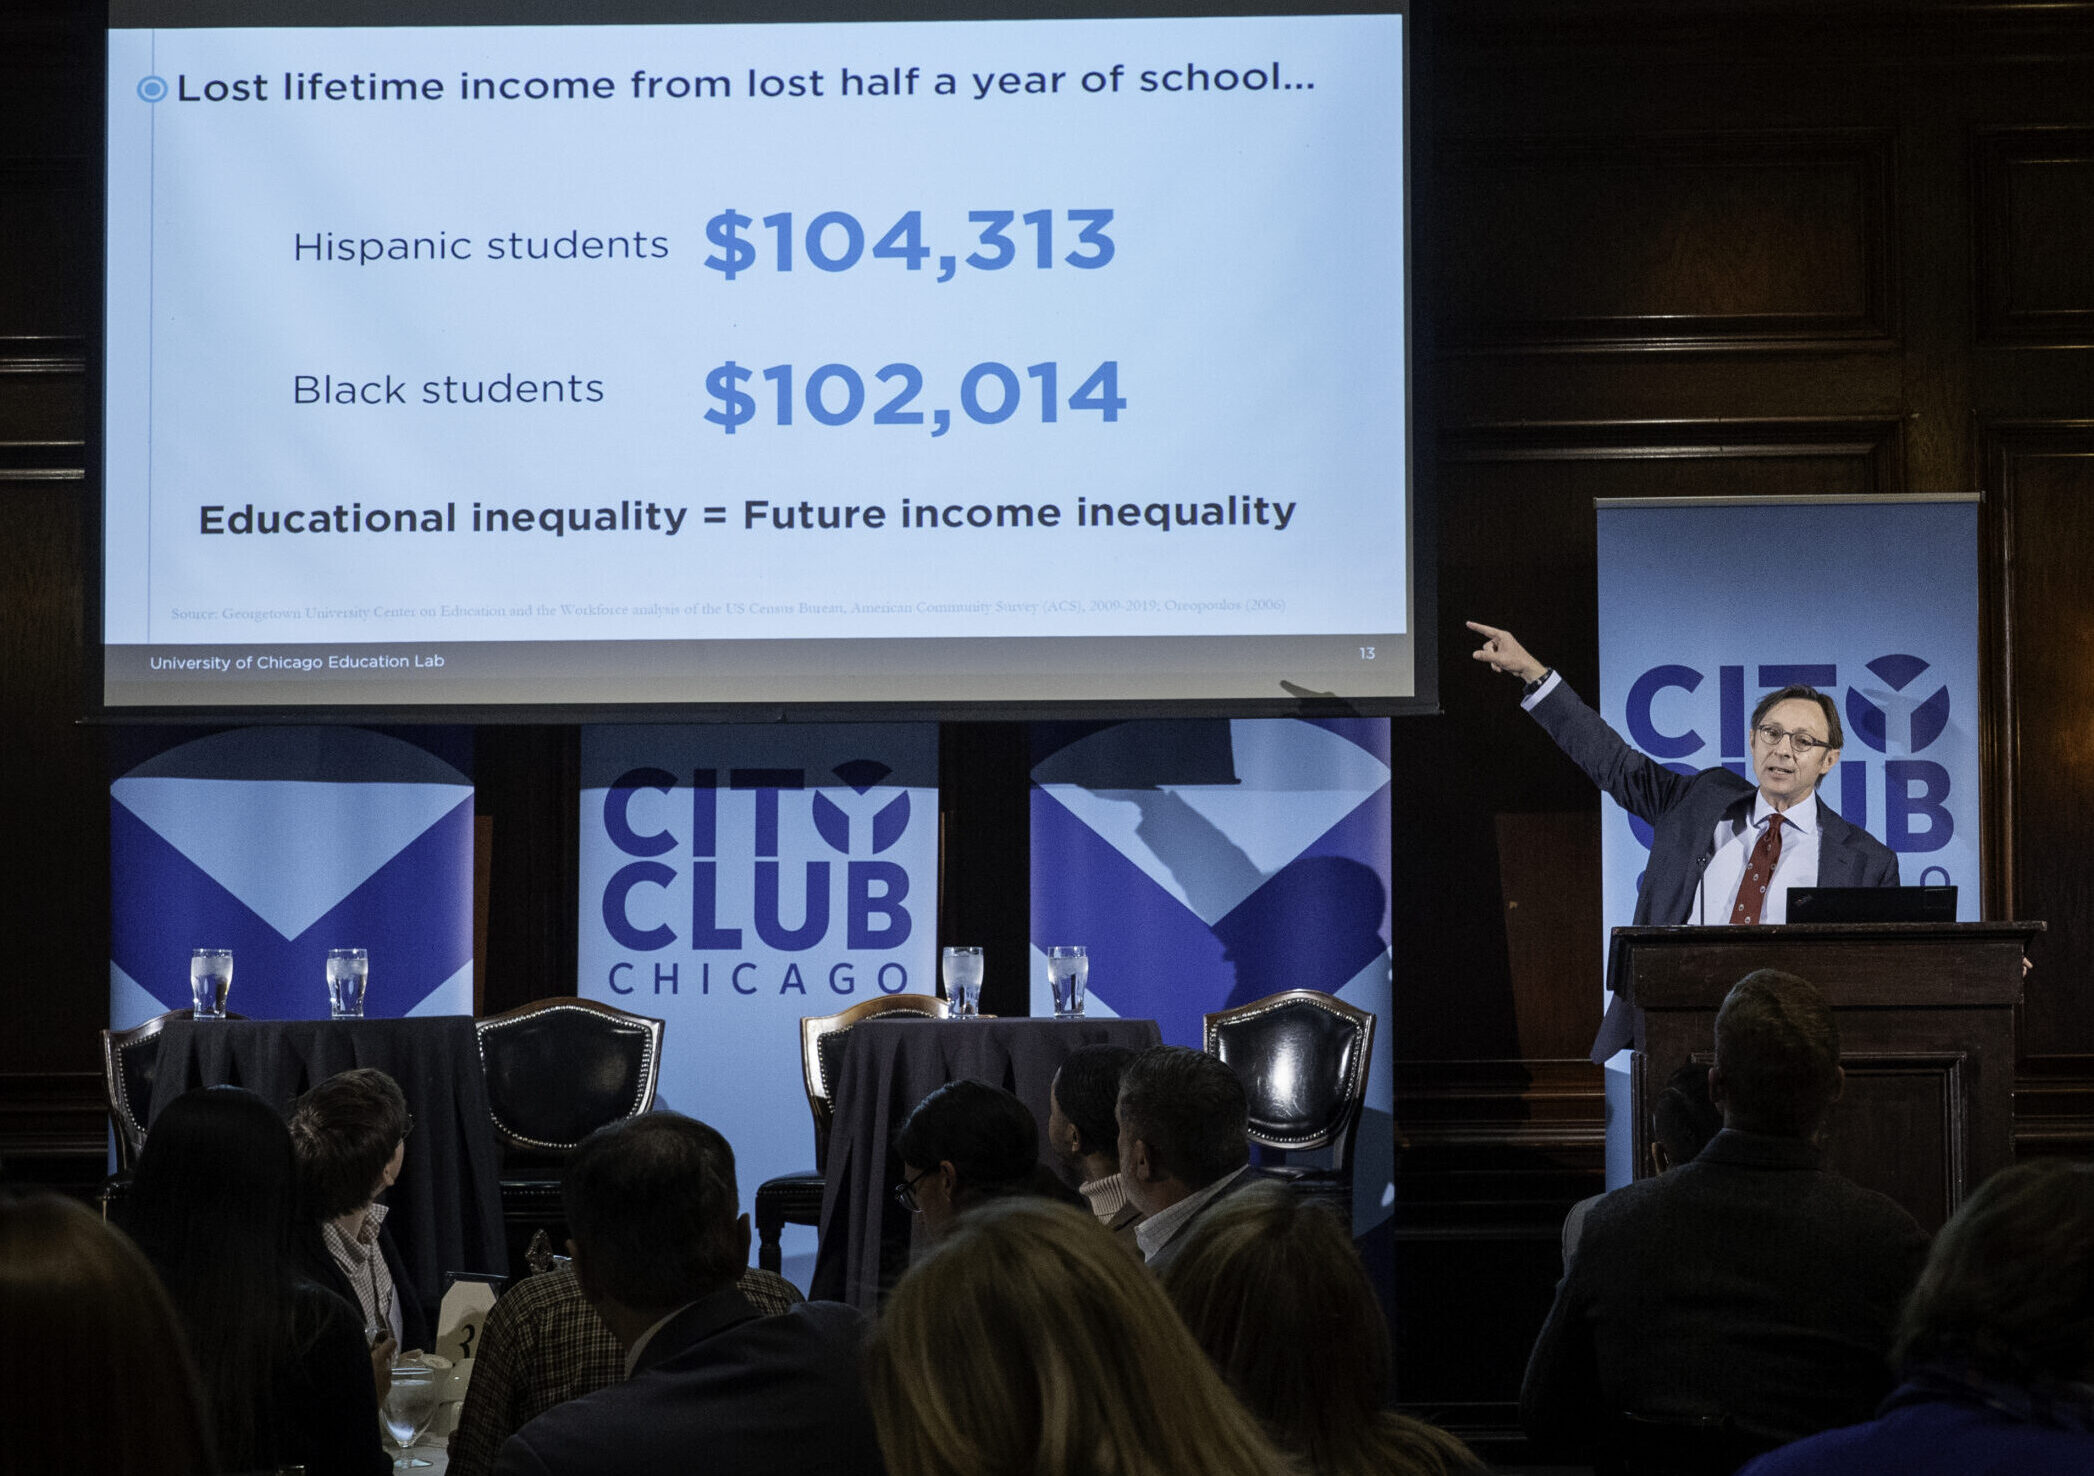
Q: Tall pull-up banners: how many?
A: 4